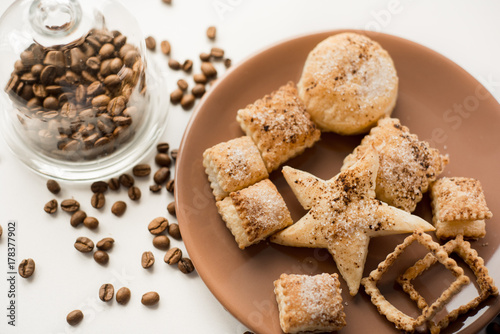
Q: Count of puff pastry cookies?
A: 10